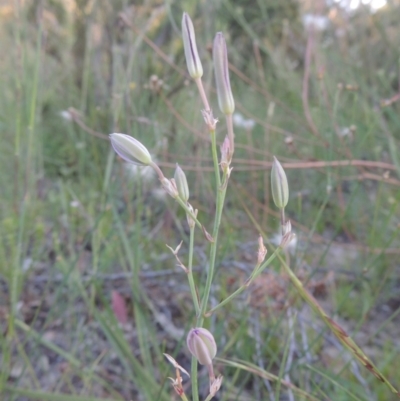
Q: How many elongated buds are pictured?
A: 6